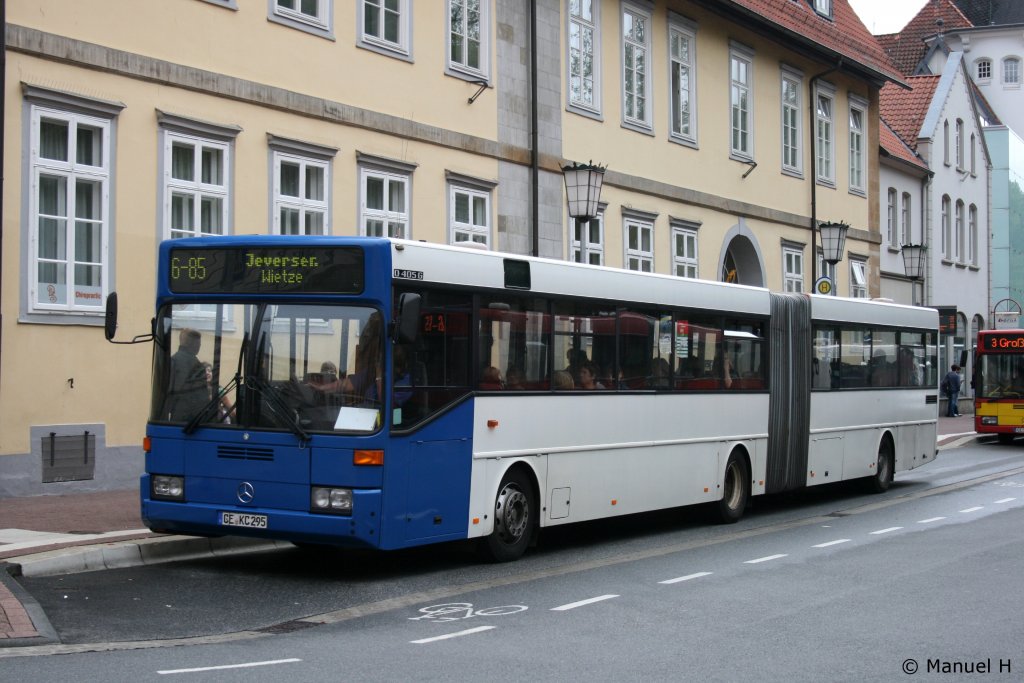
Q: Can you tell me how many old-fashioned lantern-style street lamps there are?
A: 3